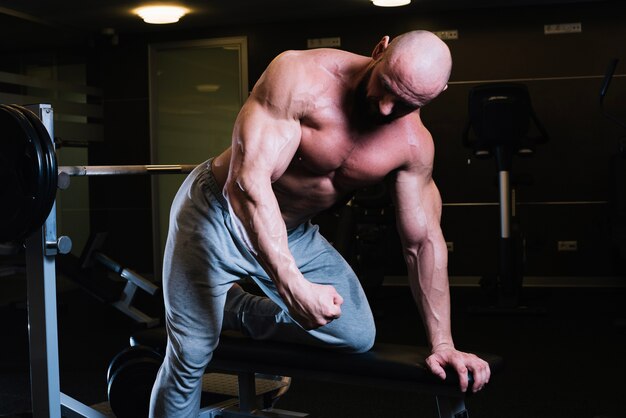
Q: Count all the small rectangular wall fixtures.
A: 5